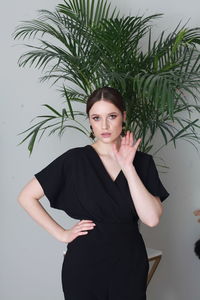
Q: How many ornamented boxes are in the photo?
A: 0